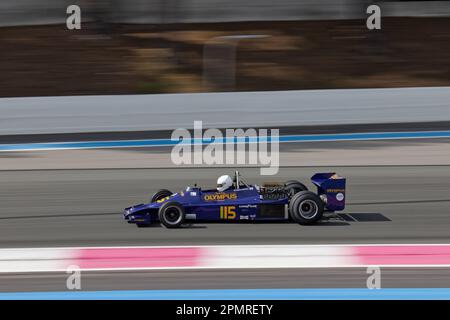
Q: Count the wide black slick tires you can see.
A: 4